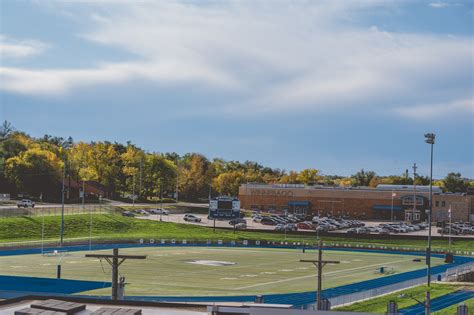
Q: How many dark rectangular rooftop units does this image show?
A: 3